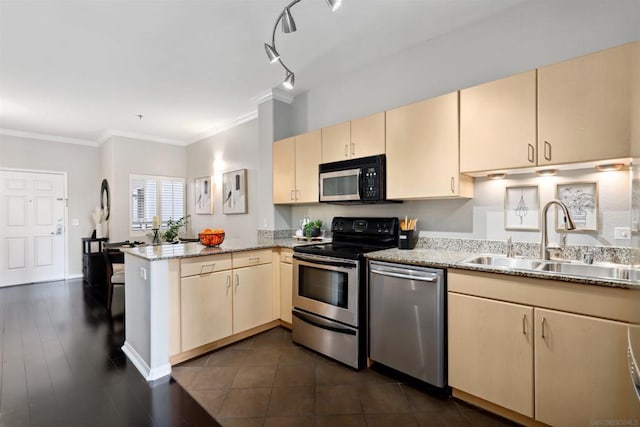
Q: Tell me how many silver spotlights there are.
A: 4